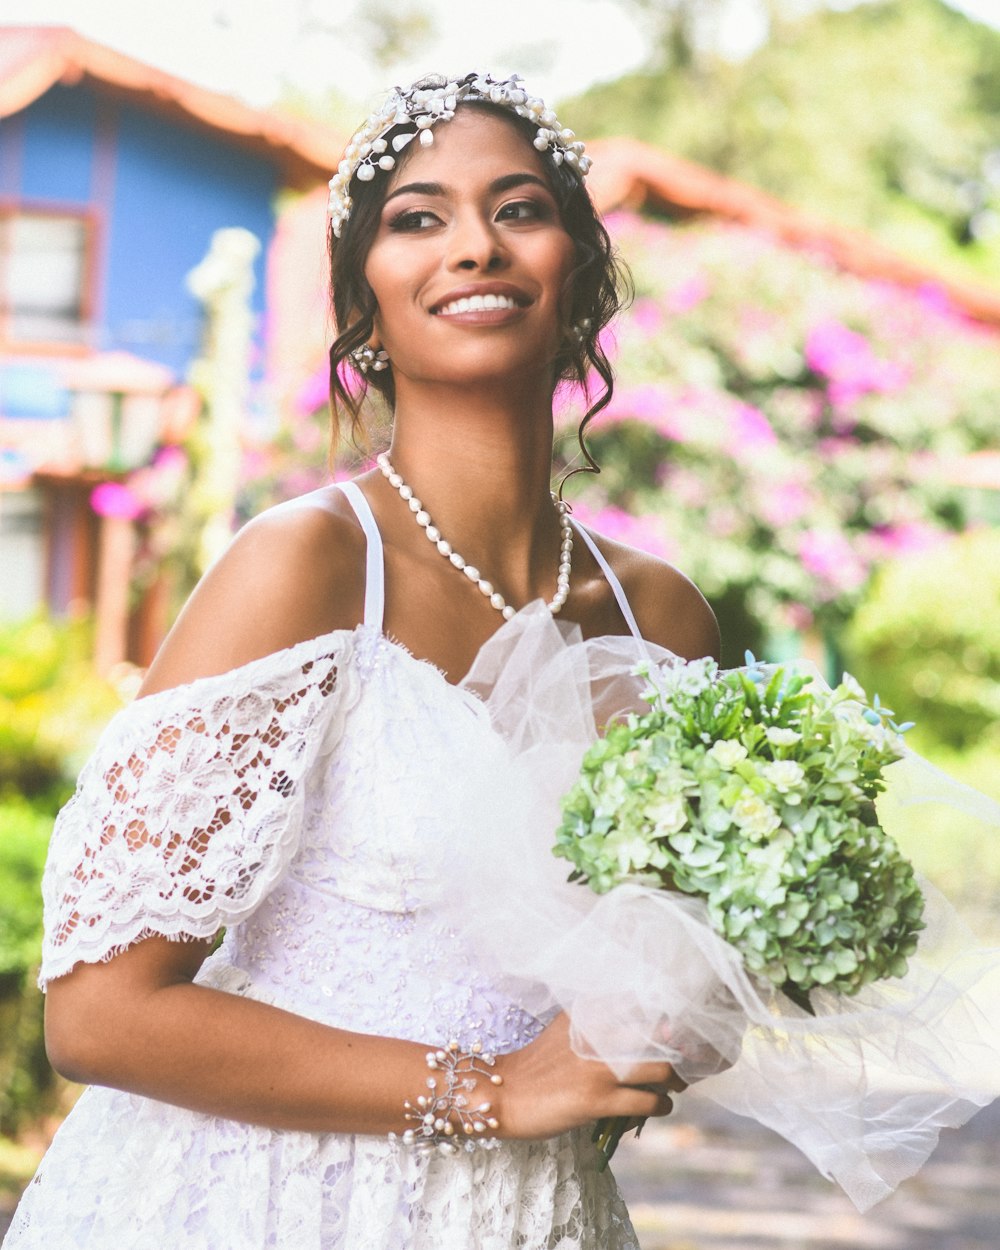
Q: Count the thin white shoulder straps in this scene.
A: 2